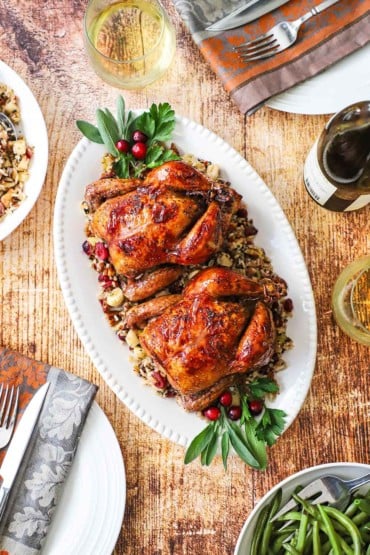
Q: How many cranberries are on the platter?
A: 7